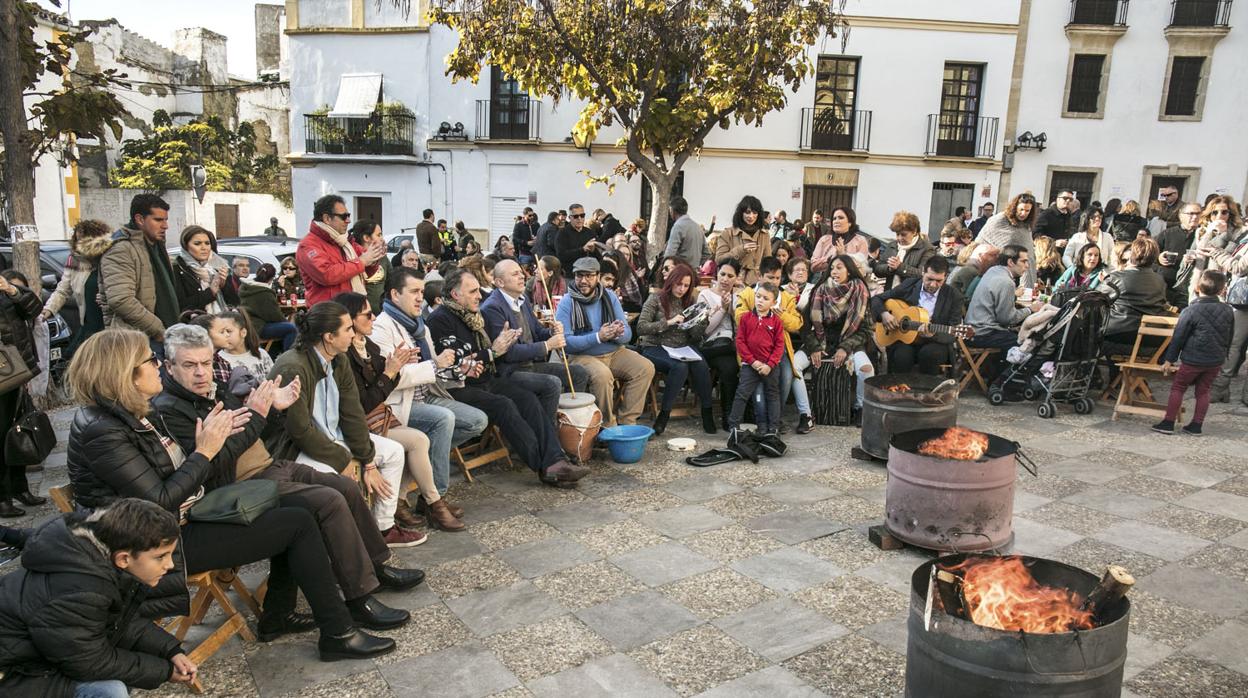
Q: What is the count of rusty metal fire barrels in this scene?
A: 3